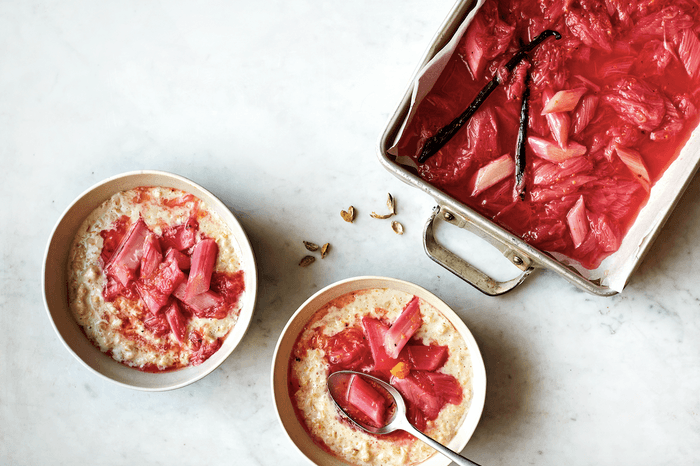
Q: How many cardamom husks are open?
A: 3